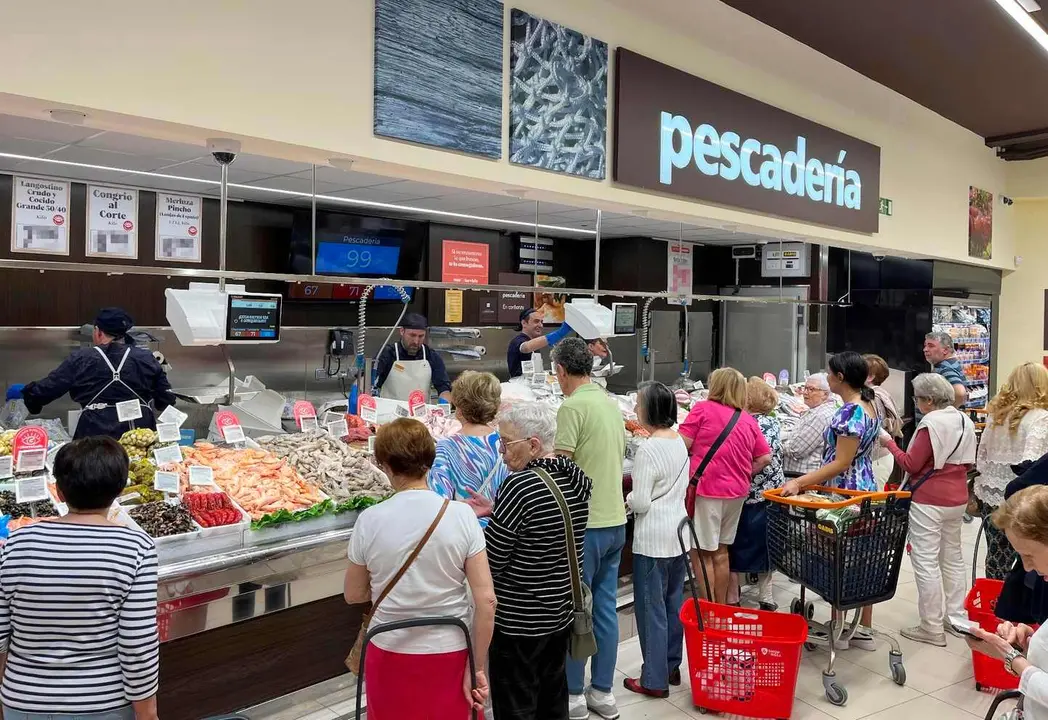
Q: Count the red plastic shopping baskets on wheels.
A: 2